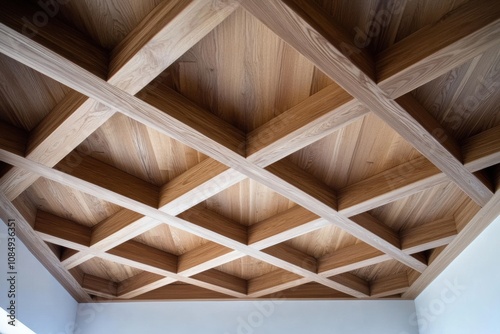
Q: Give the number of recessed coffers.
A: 15